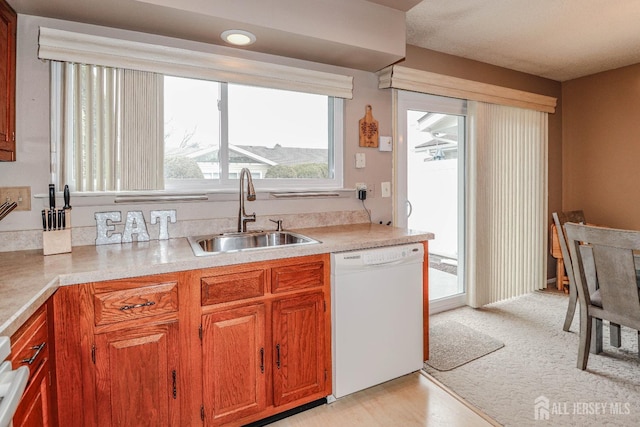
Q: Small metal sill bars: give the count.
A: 2